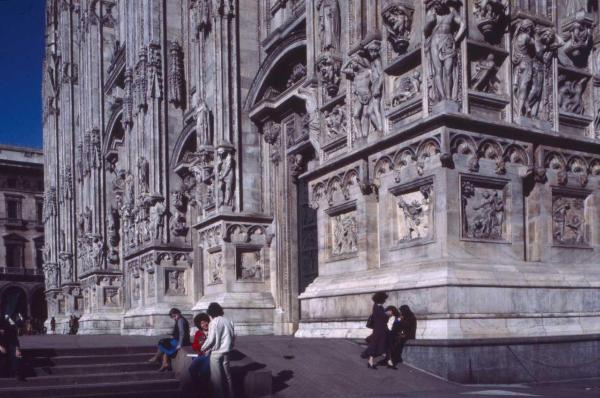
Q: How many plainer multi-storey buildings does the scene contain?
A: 1